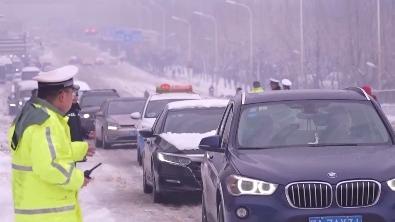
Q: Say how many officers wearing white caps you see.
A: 3